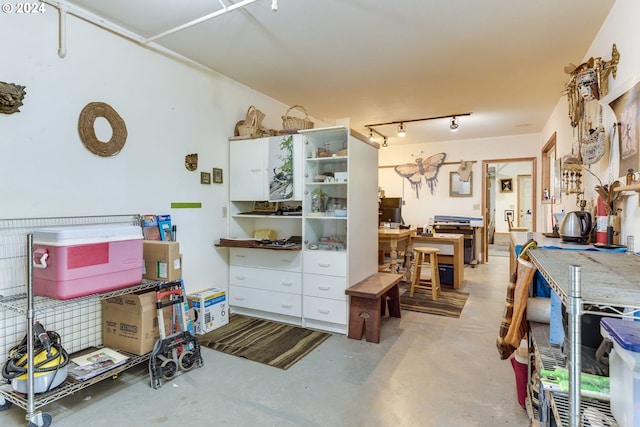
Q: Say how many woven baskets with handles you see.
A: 2